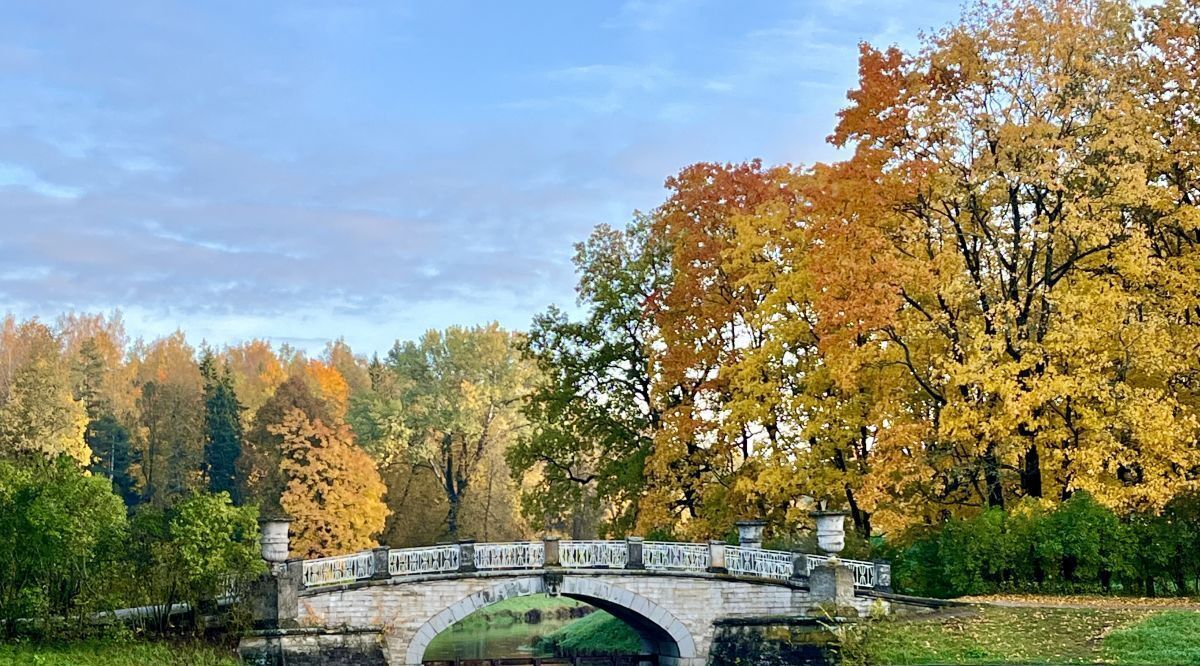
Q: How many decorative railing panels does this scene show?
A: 7